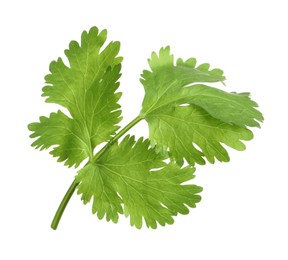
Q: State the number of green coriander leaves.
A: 3